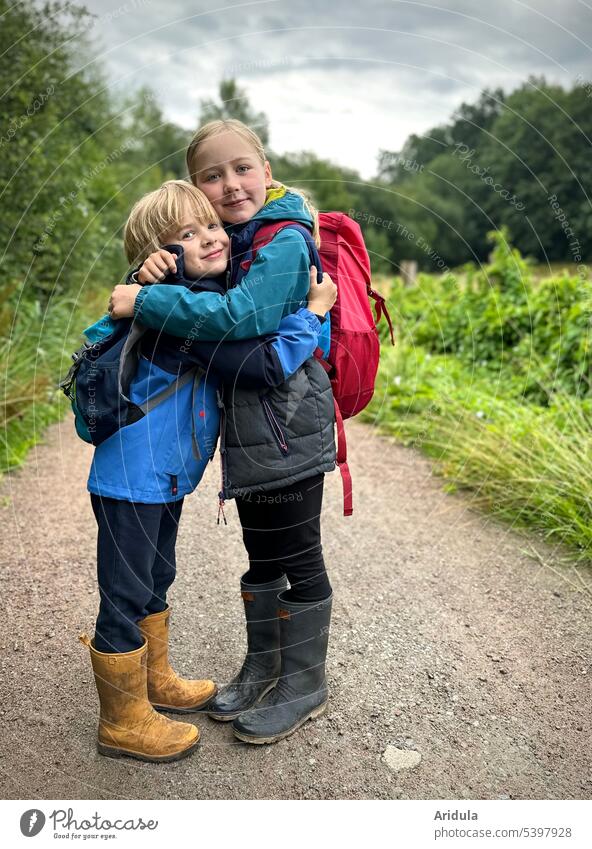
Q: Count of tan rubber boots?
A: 2